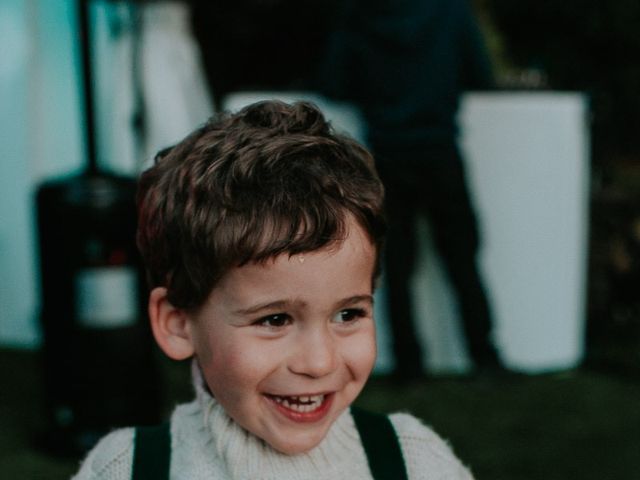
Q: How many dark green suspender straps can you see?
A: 2